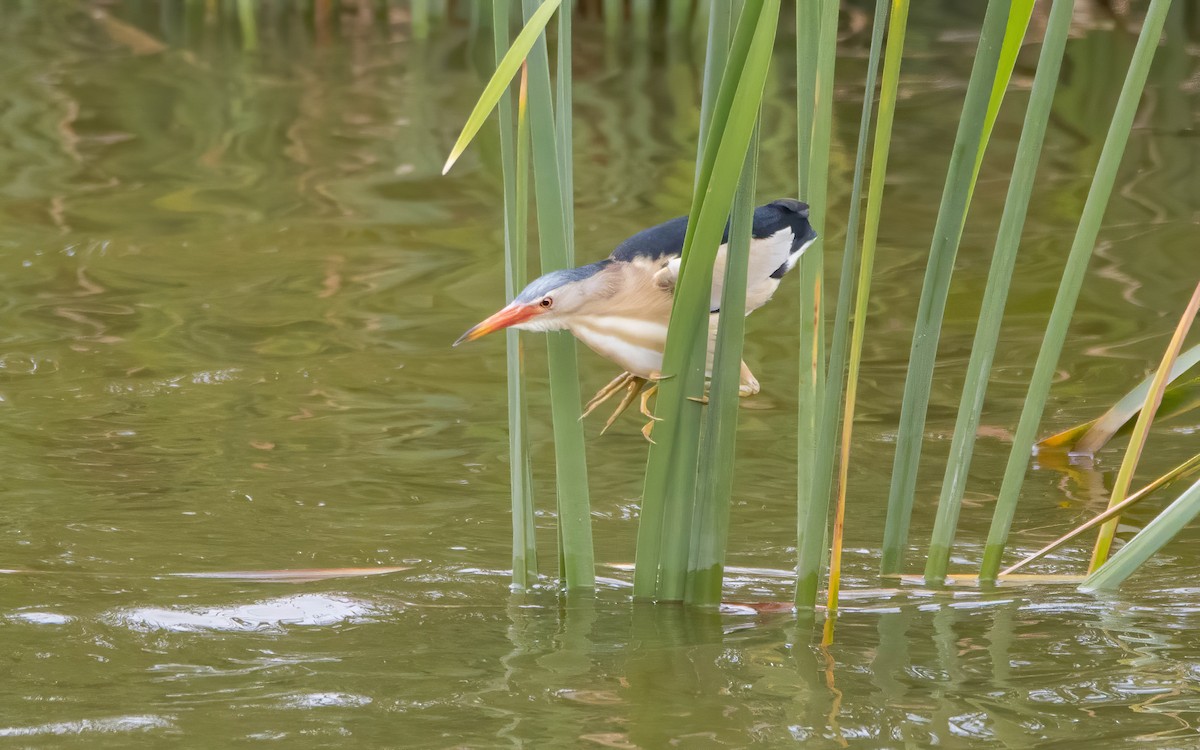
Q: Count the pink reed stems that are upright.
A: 0